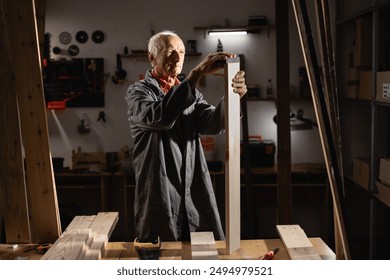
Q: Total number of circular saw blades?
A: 5